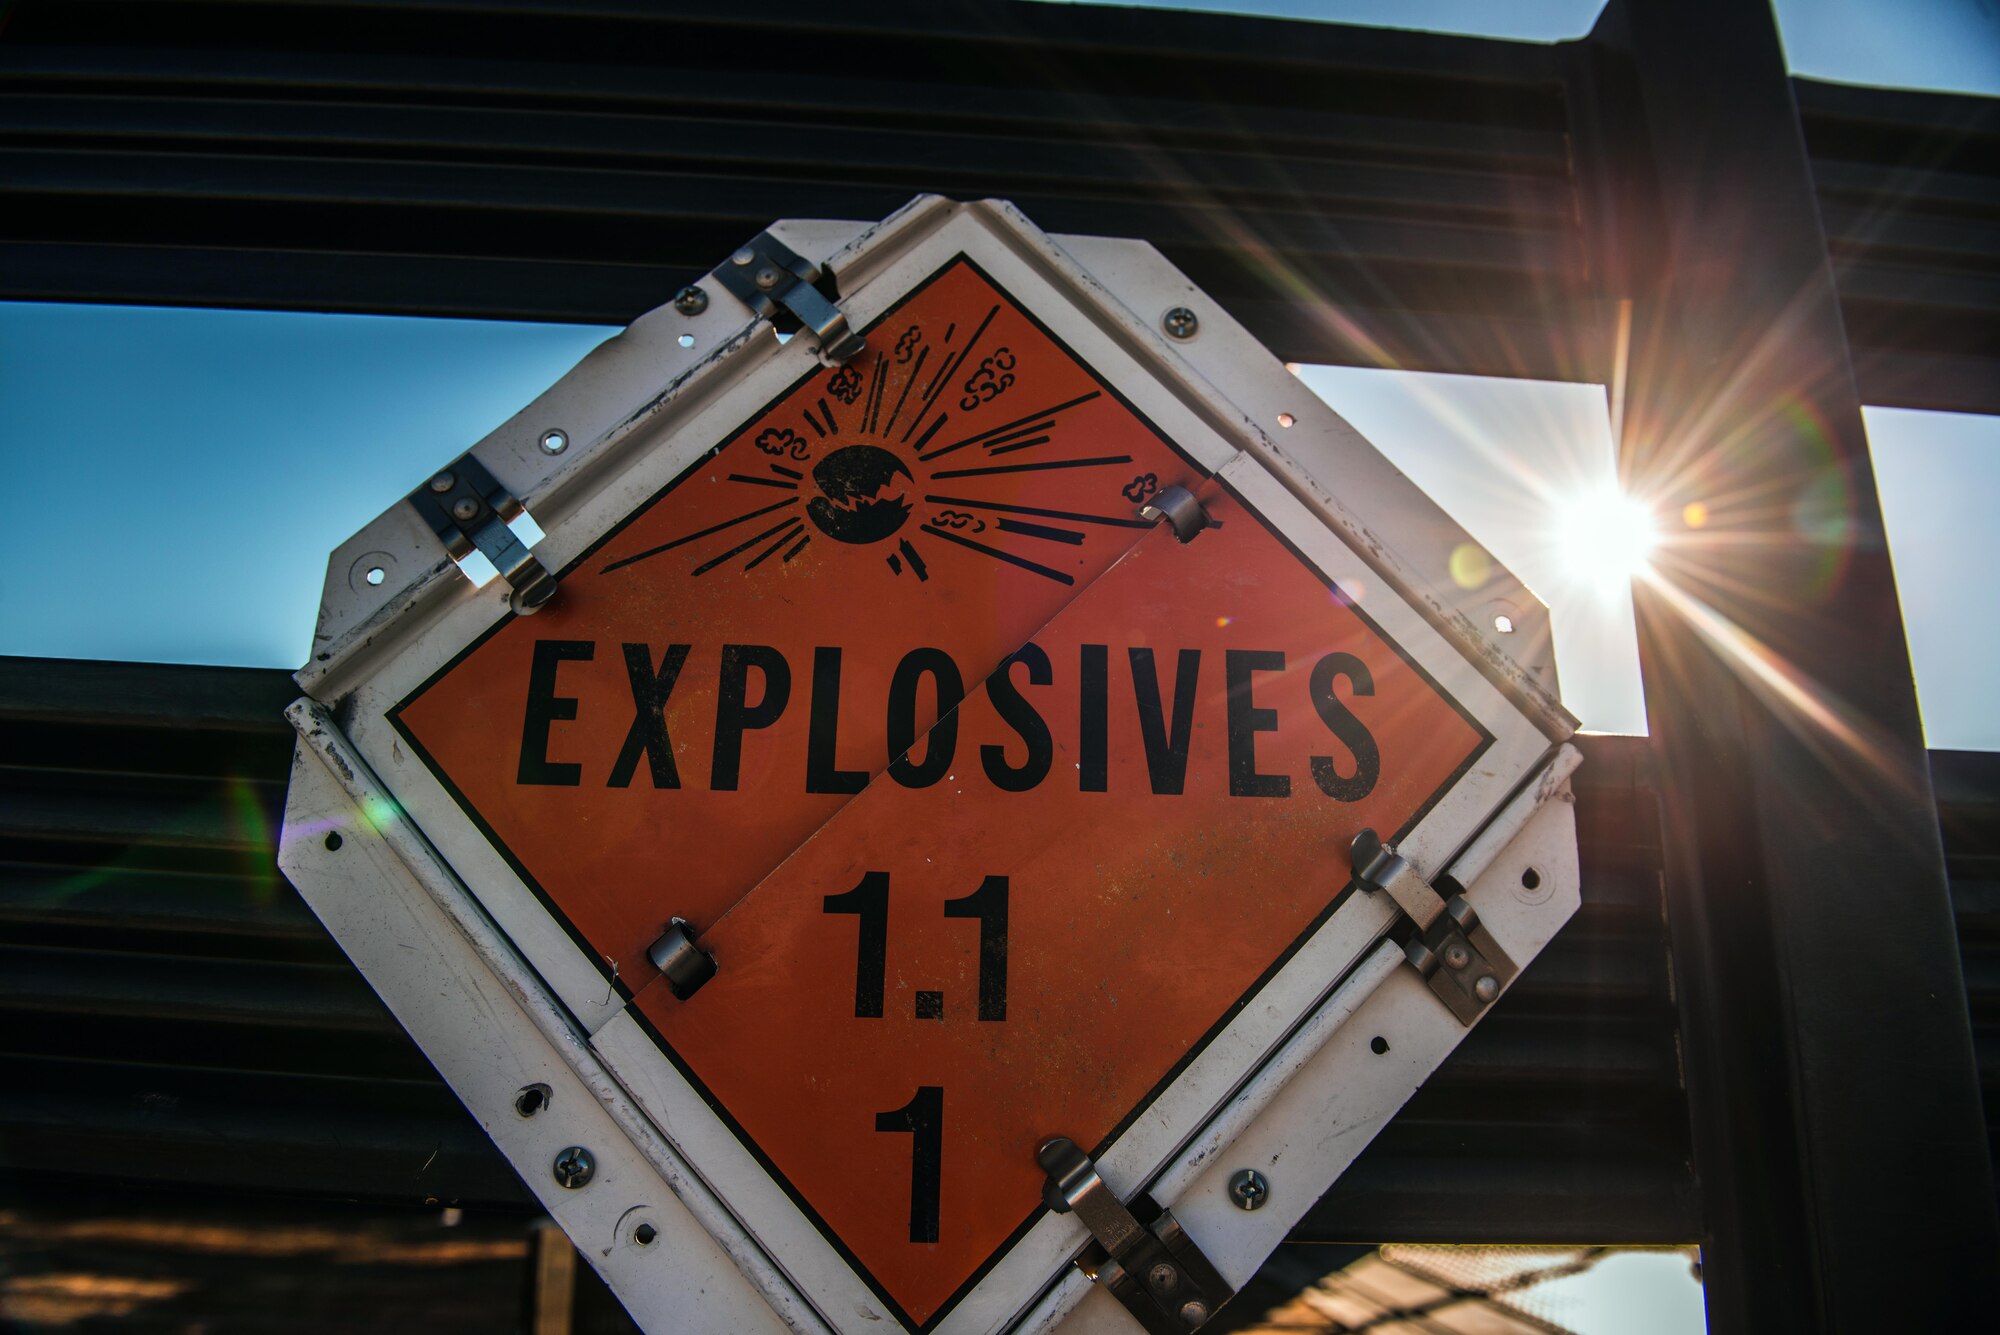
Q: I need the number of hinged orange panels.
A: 2